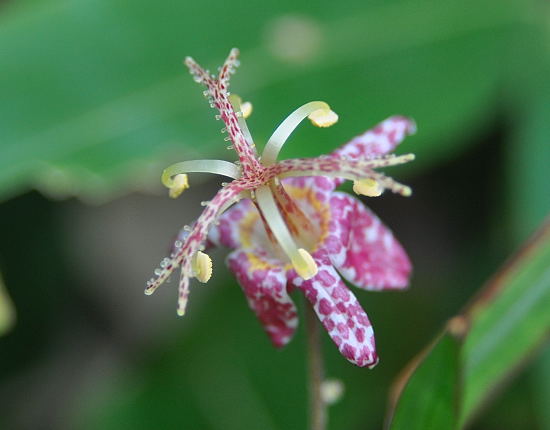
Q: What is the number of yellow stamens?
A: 6